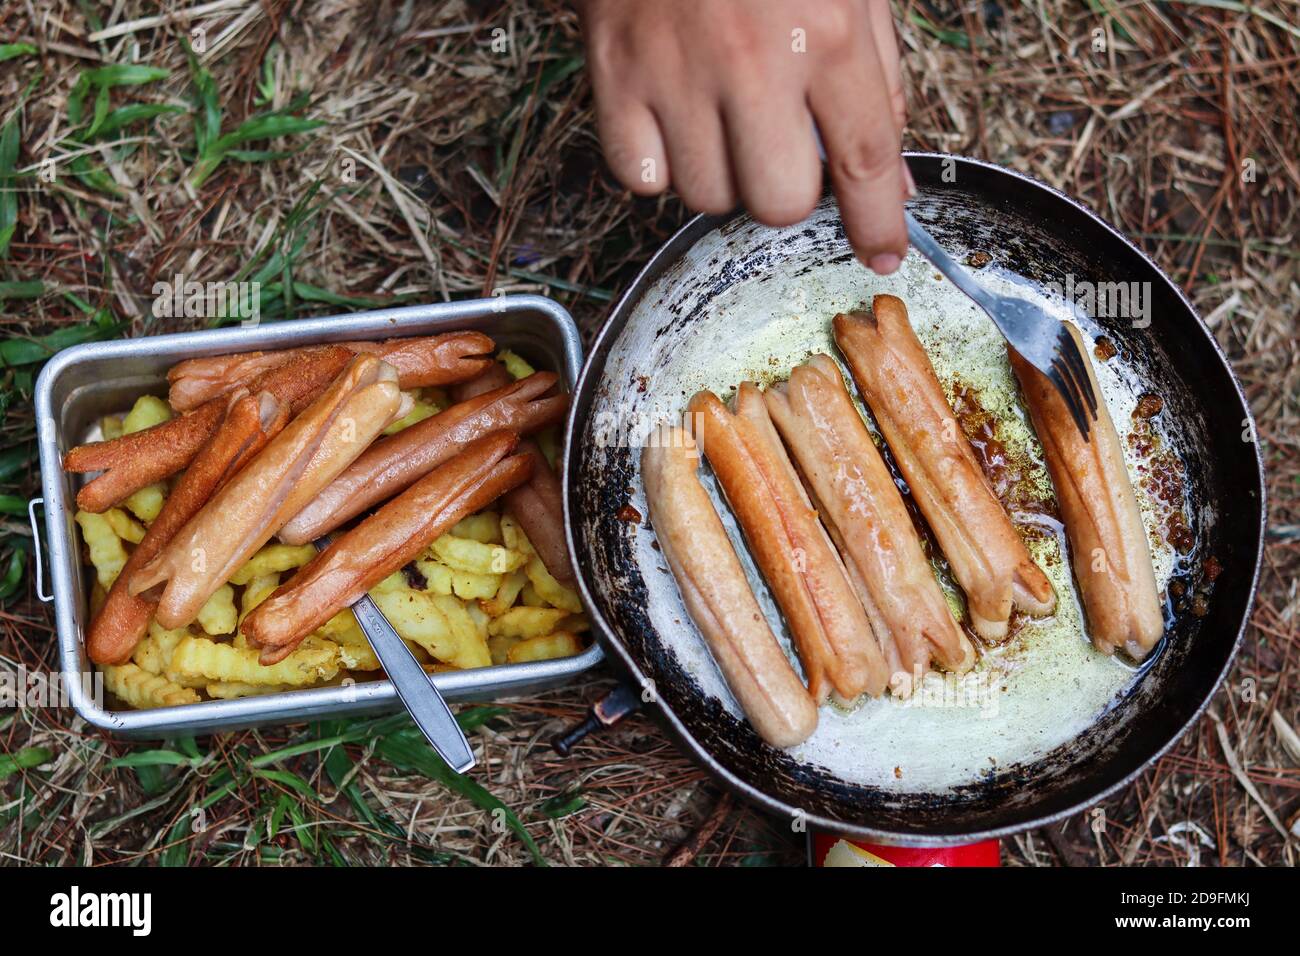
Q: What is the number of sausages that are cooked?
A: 7